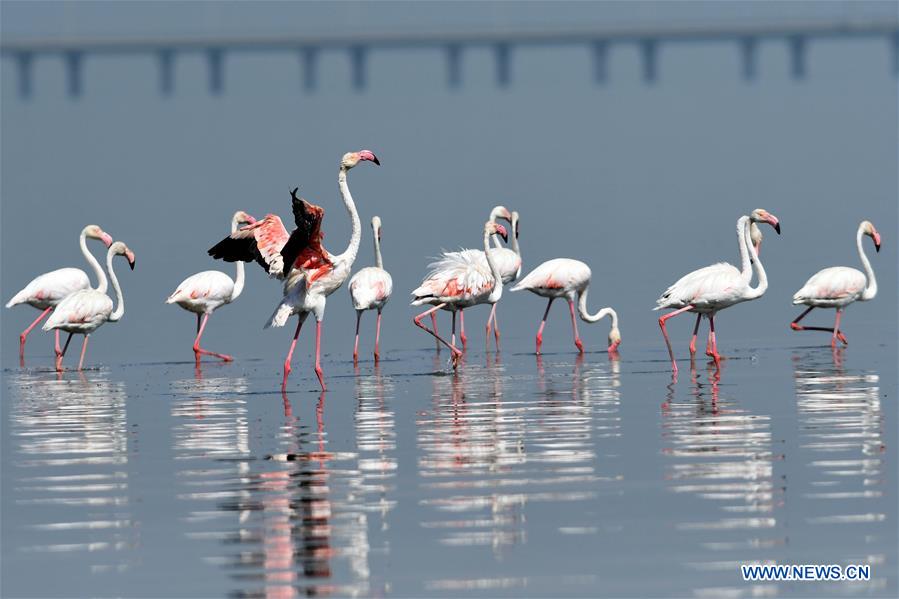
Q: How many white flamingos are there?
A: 12